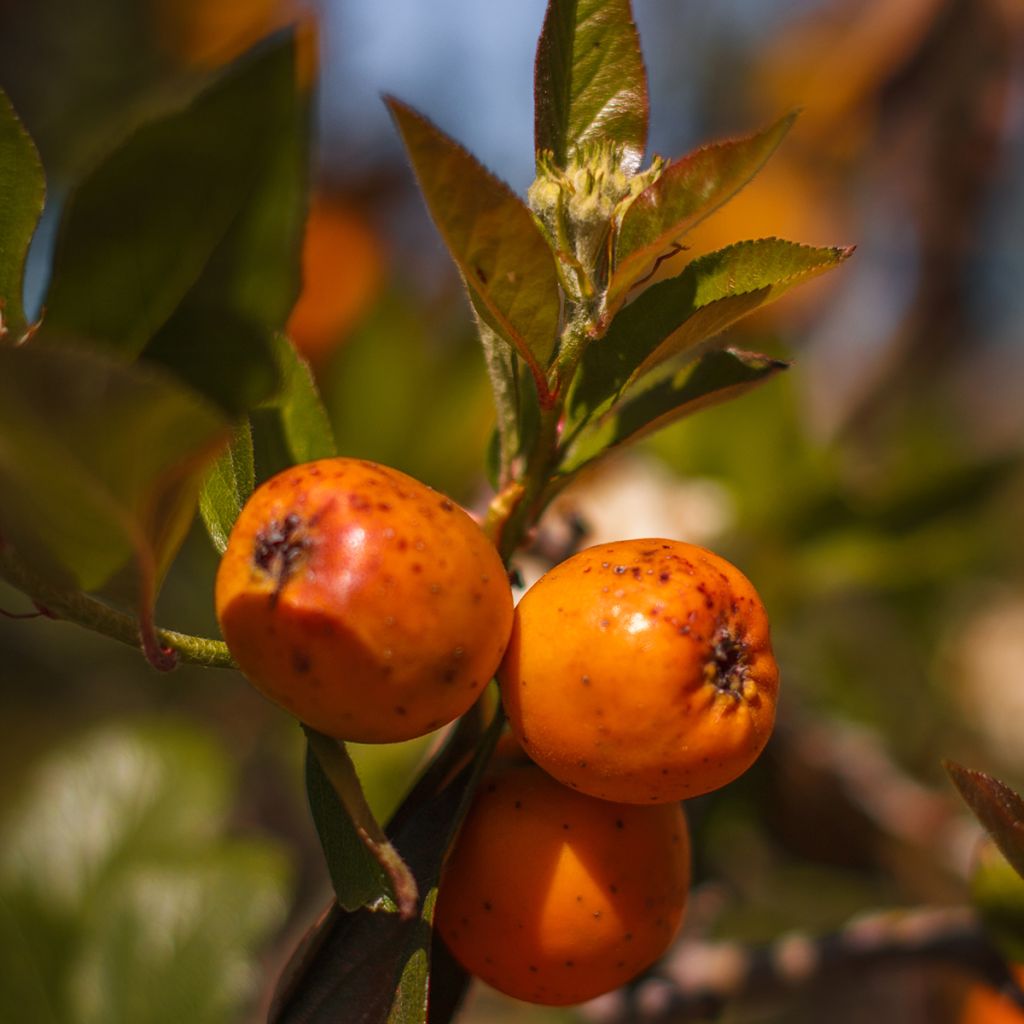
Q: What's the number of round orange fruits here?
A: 3